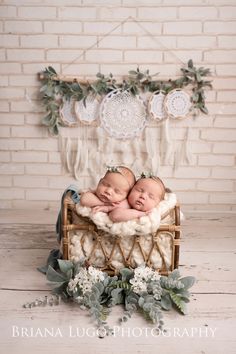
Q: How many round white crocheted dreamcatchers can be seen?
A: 5